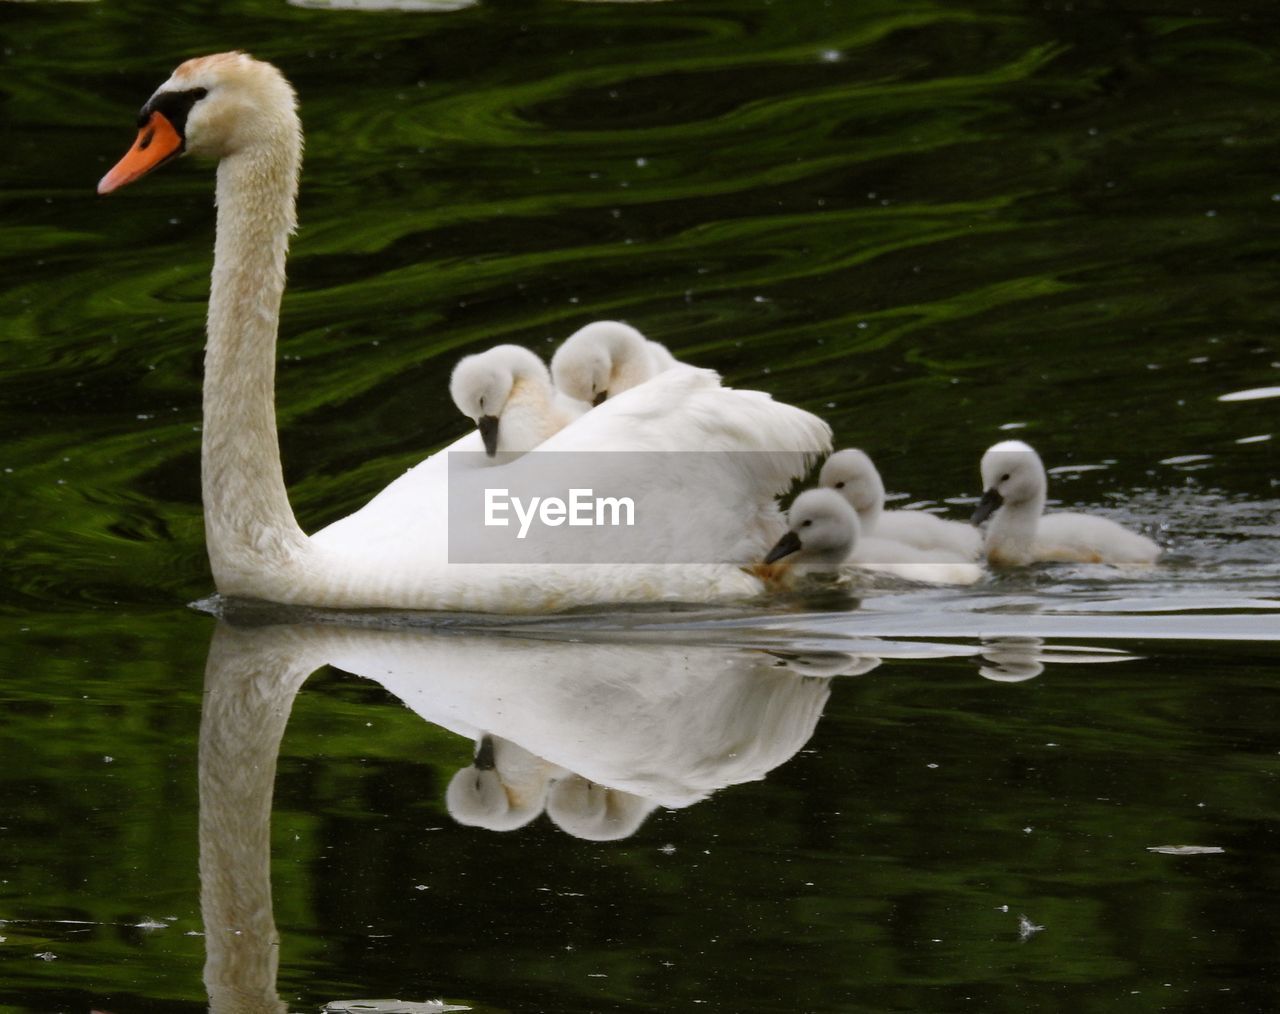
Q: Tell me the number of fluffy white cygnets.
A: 5